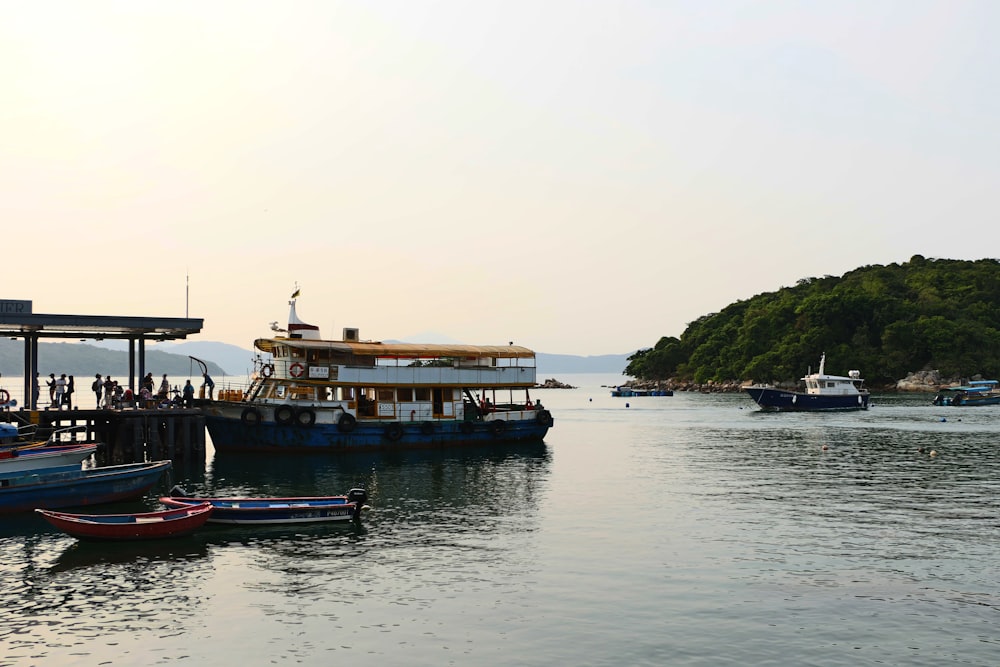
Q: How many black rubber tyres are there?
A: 9